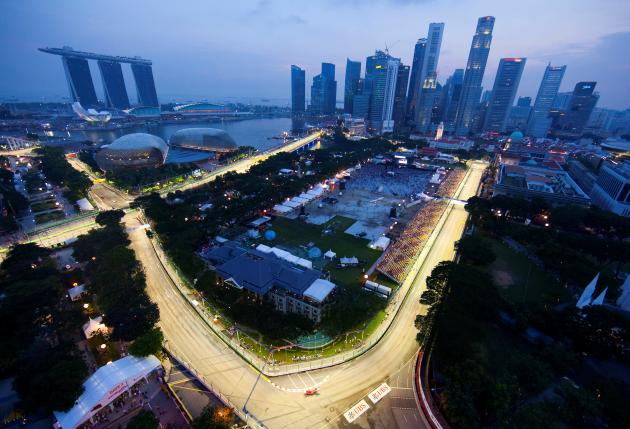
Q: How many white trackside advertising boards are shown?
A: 2